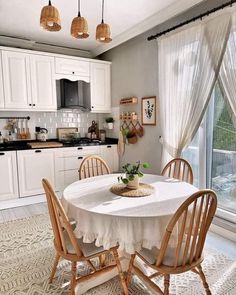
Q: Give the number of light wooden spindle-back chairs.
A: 4